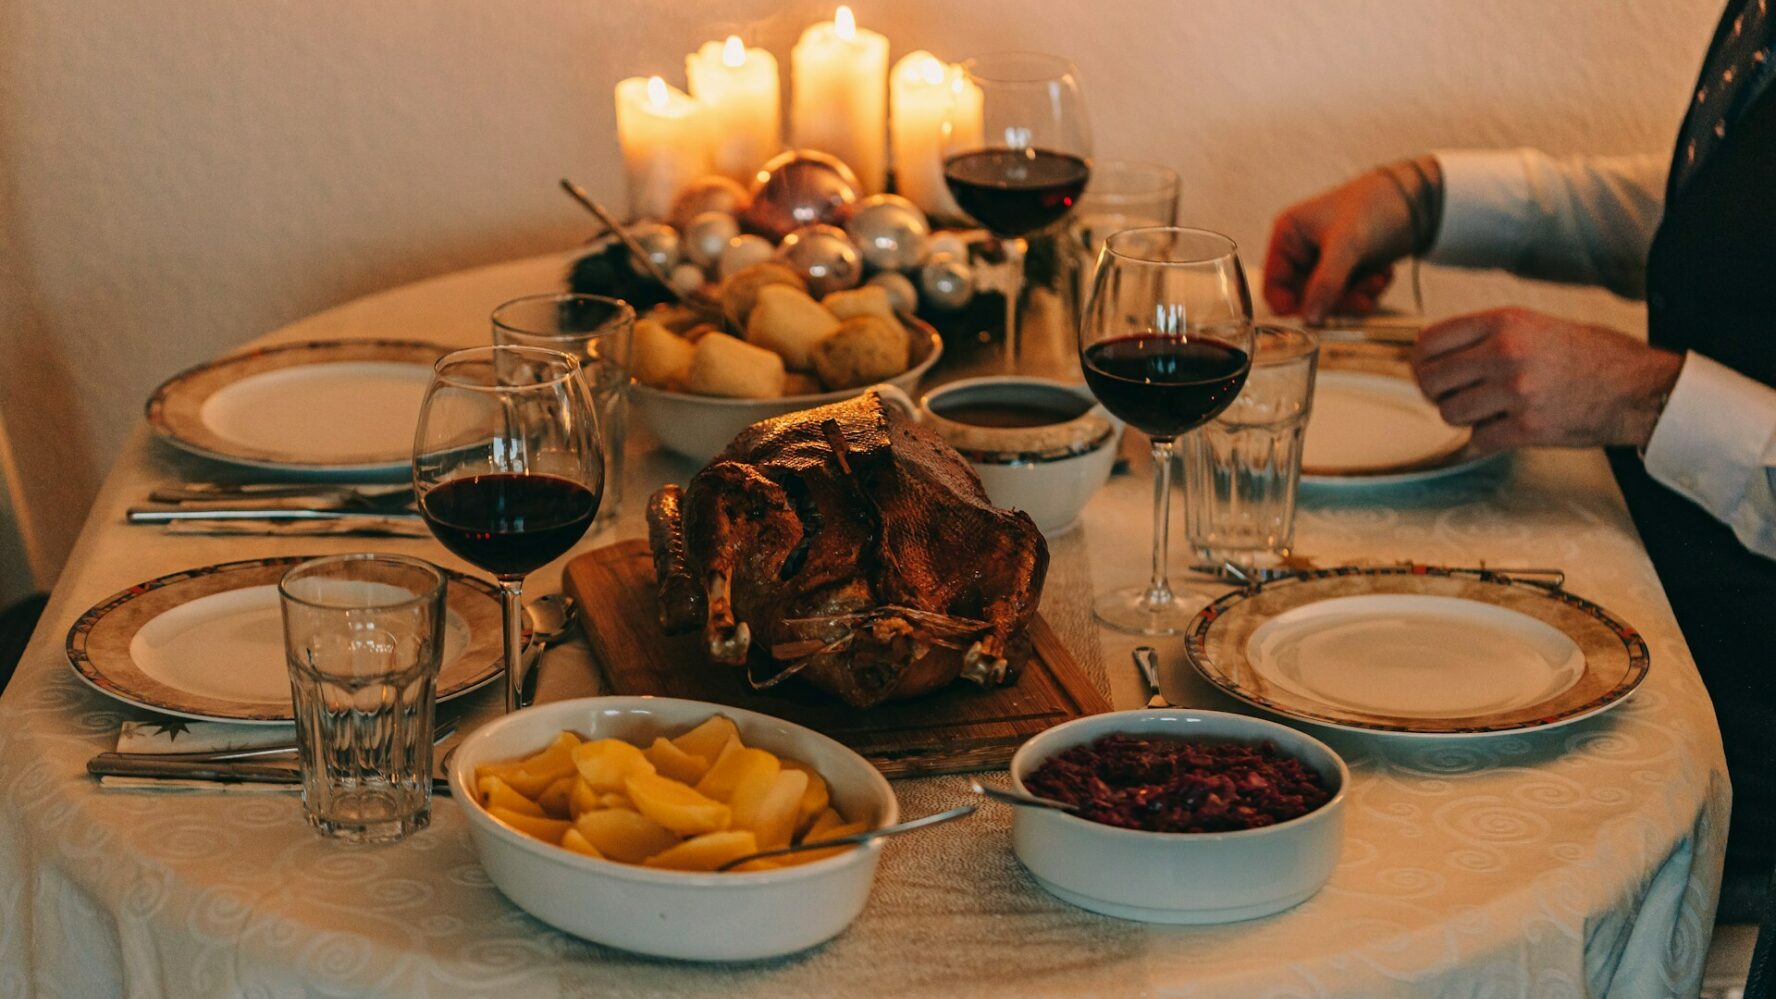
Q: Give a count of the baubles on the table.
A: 11